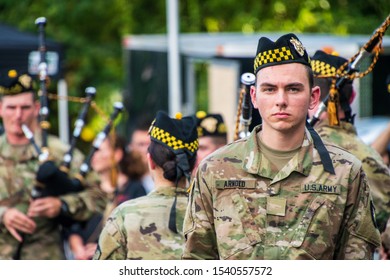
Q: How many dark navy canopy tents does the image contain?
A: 1